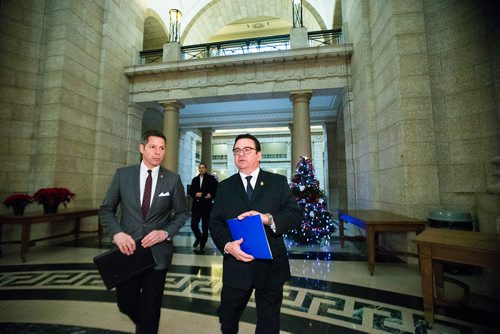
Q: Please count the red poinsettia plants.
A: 2